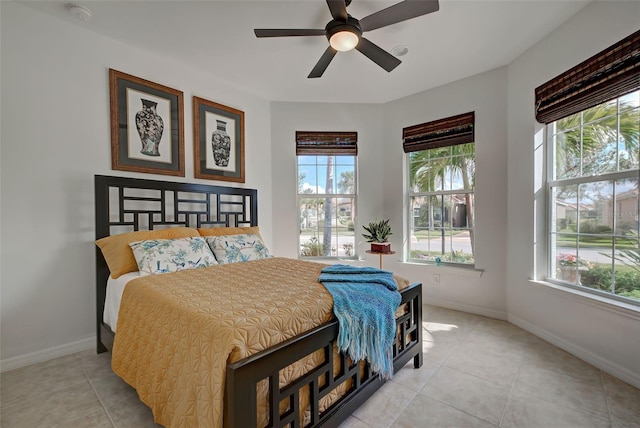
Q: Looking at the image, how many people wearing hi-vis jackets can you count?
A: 0